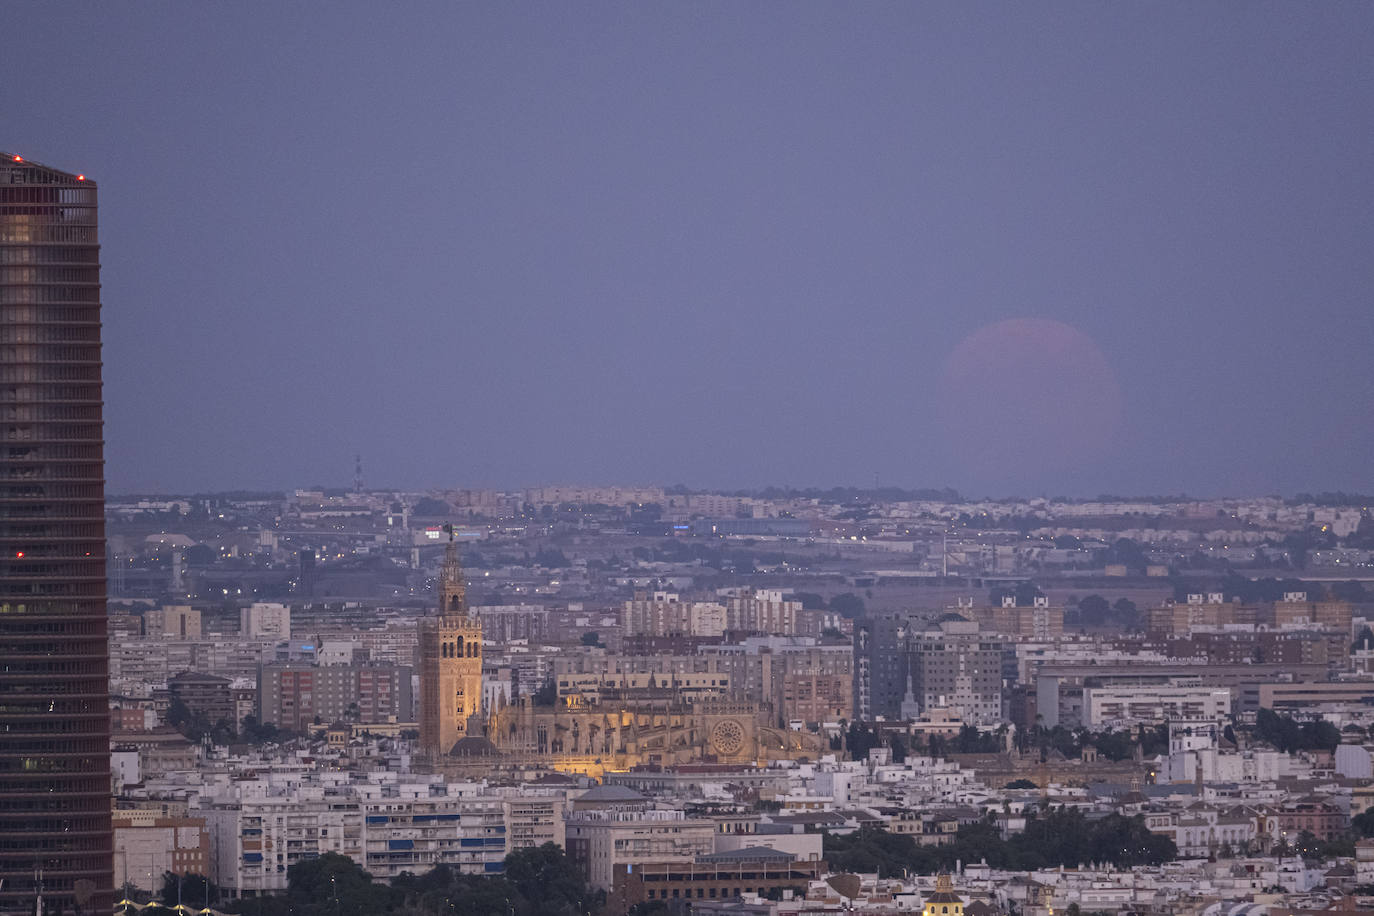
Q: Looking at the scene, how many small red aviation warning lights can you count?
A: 4